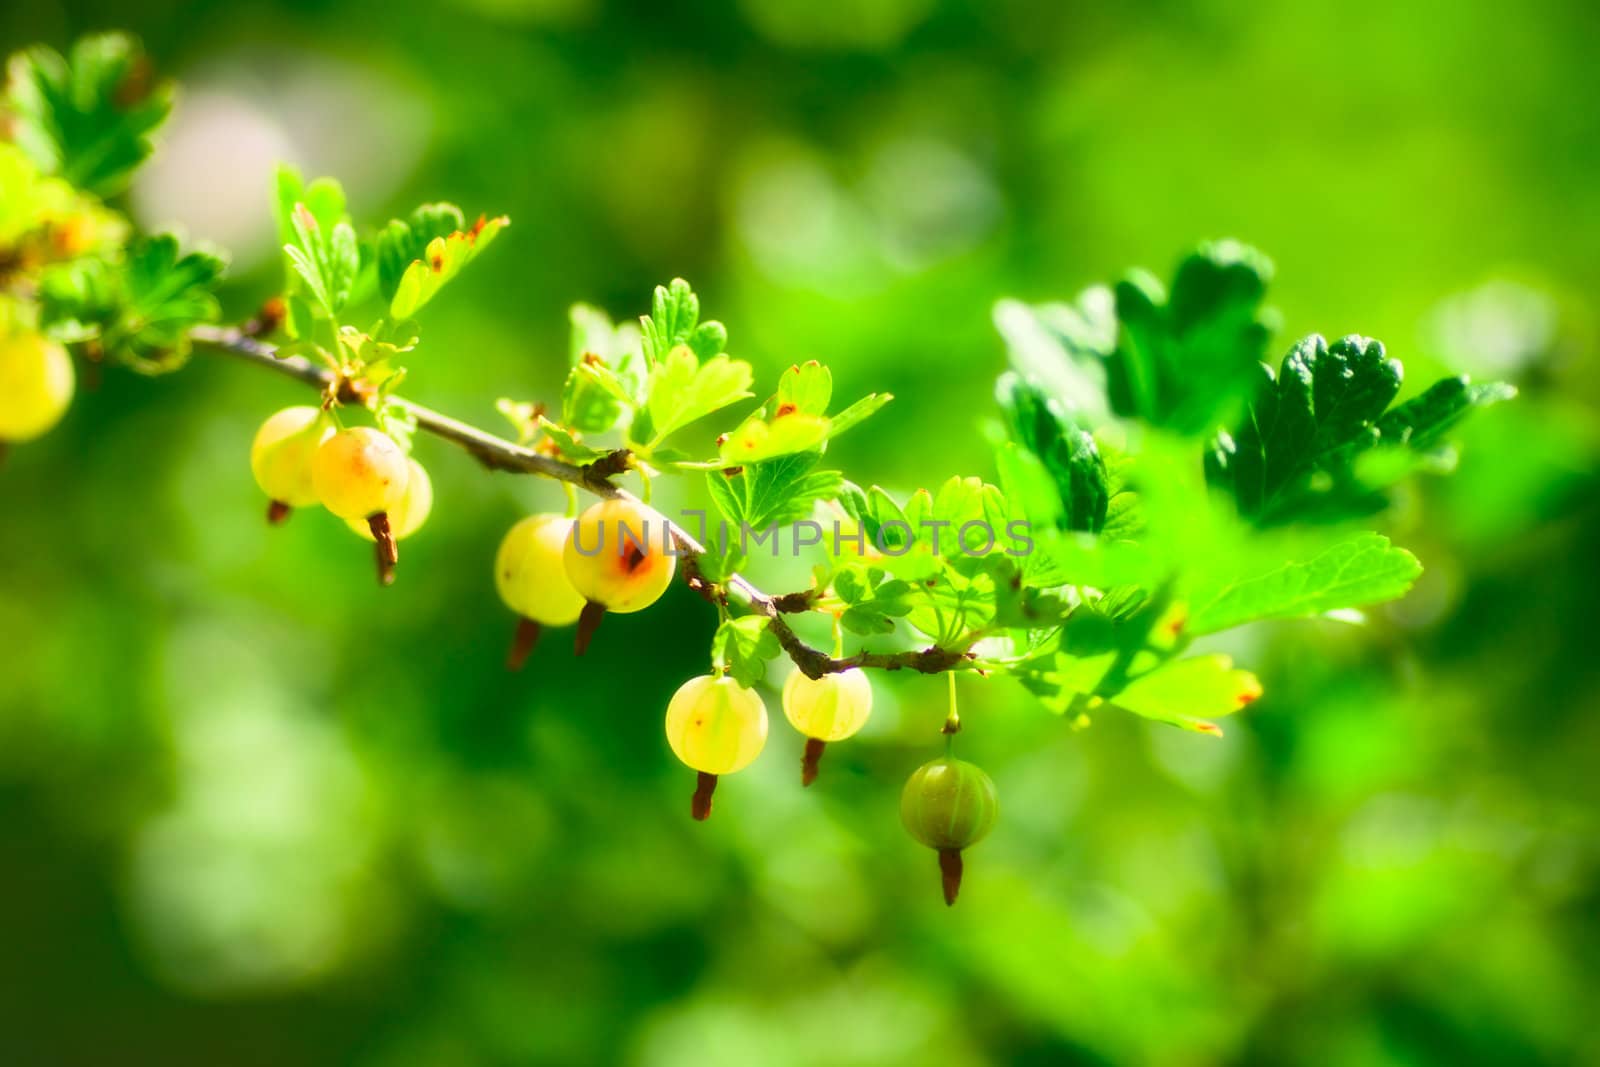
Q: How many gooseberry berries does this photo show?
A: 9